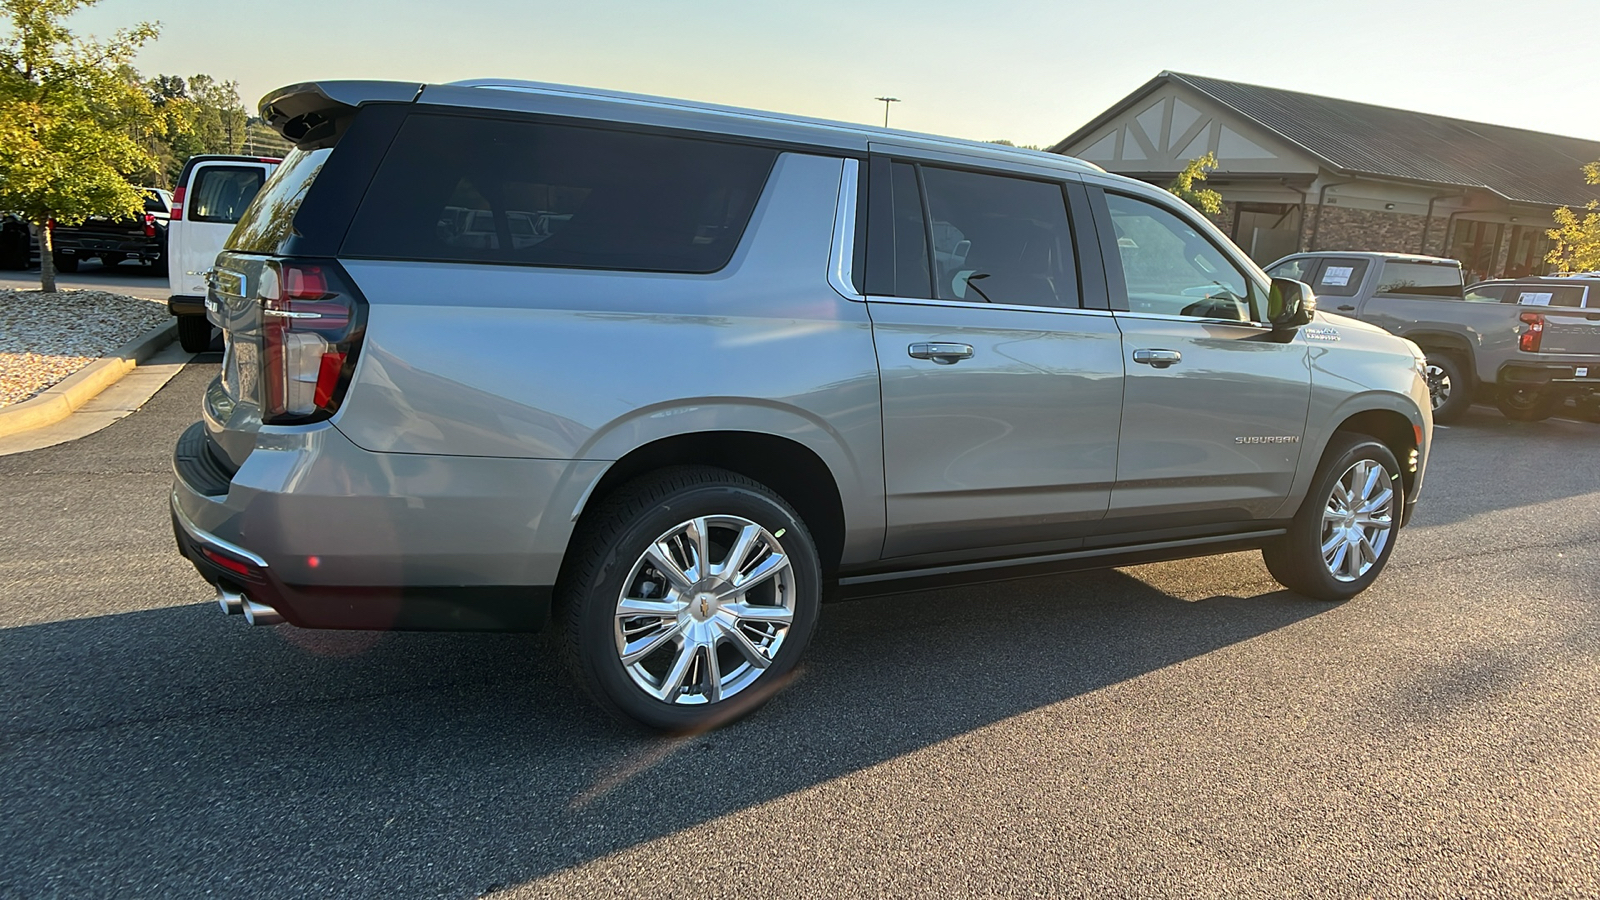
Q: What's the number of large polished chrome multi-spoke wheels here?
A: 2